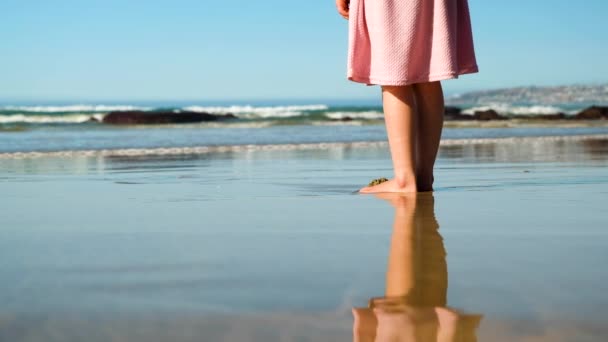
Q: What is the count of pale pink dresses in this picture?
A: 1